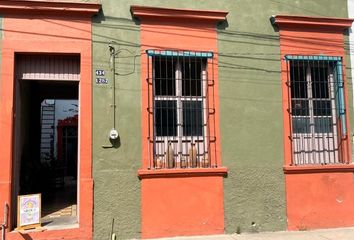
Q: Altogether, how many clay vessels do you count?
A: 5